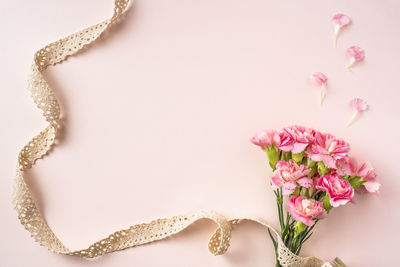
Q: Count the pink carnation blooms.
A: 7